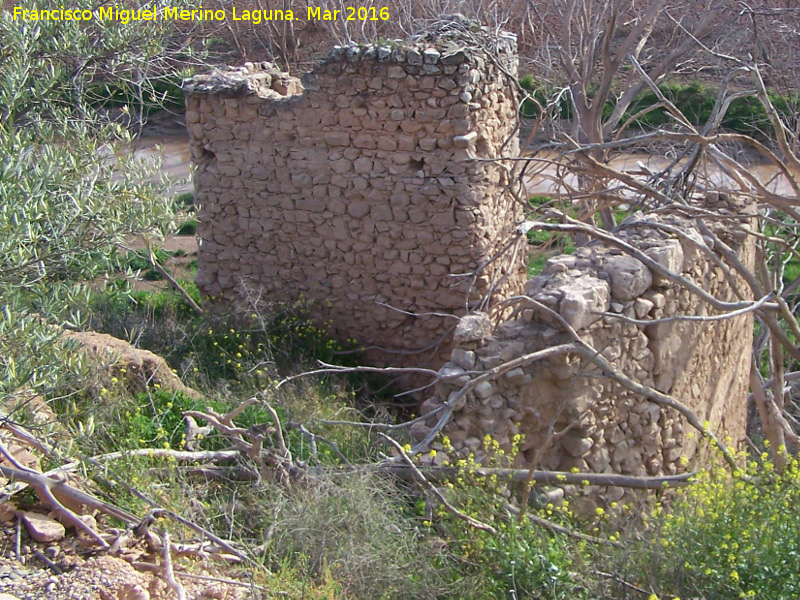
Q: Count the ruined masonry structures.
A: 2